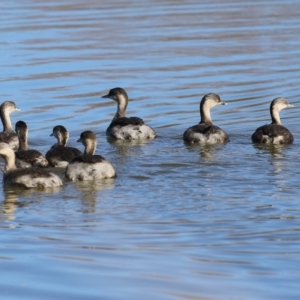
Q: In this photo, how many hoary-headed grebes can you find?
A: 8